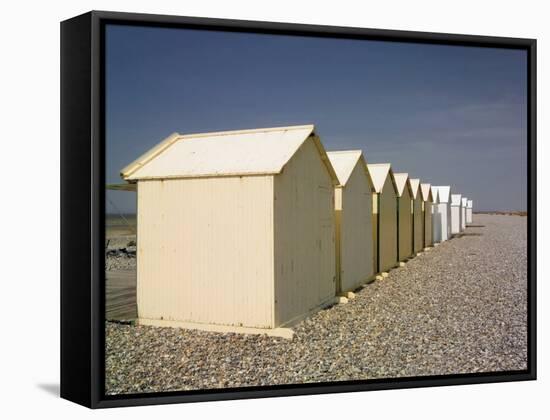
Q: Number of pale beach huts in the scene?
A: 11